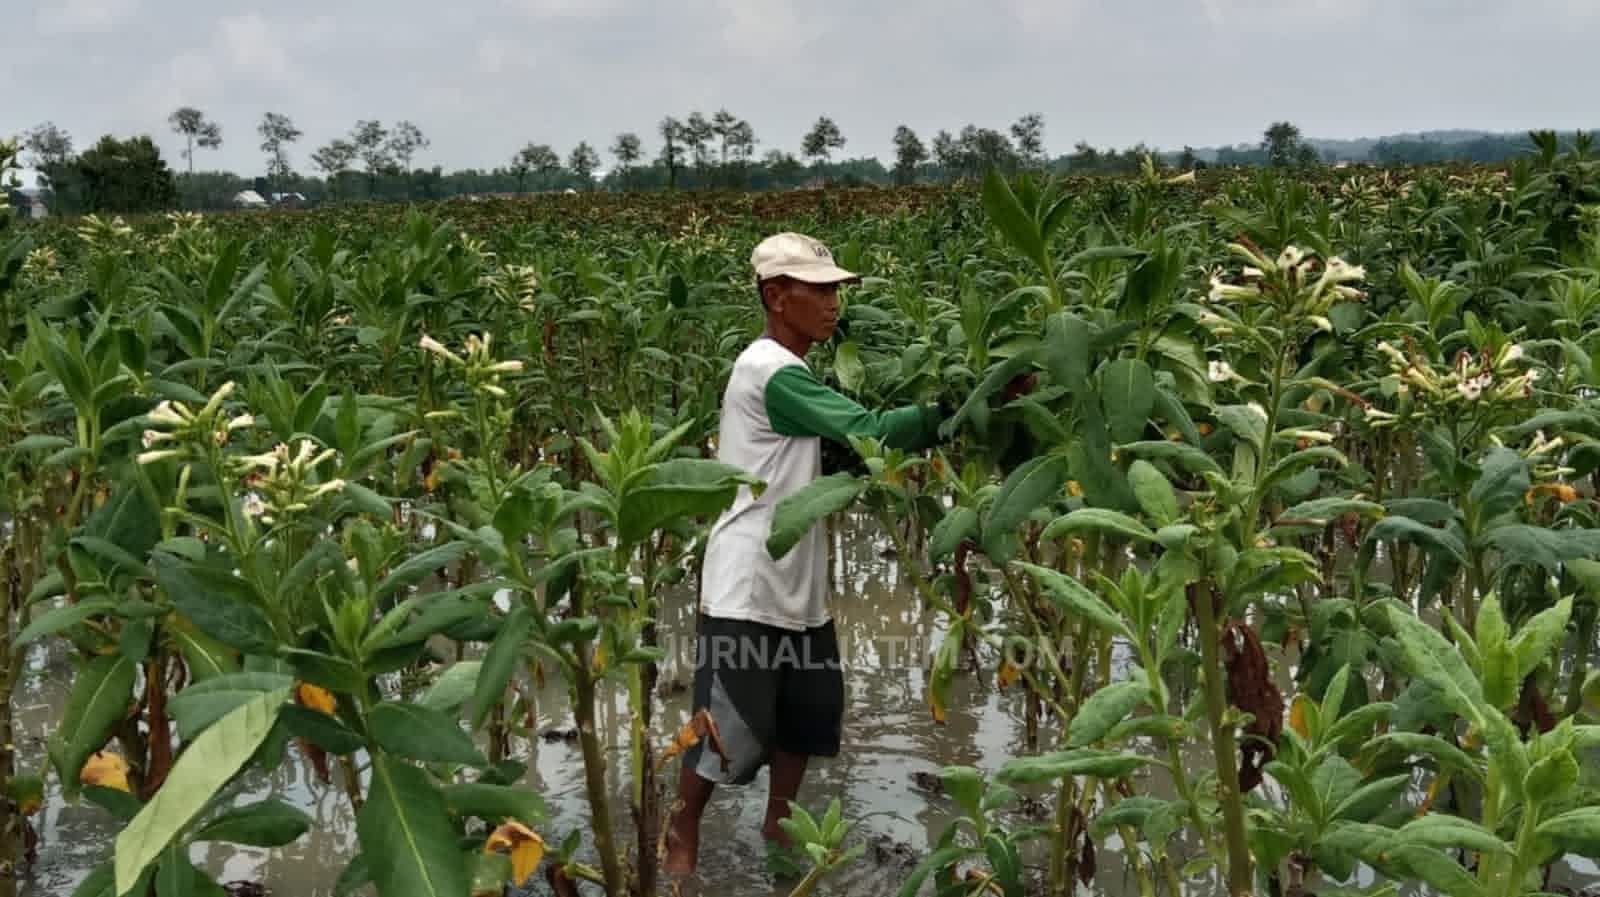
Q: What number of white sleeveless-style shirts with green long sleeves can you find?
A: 1